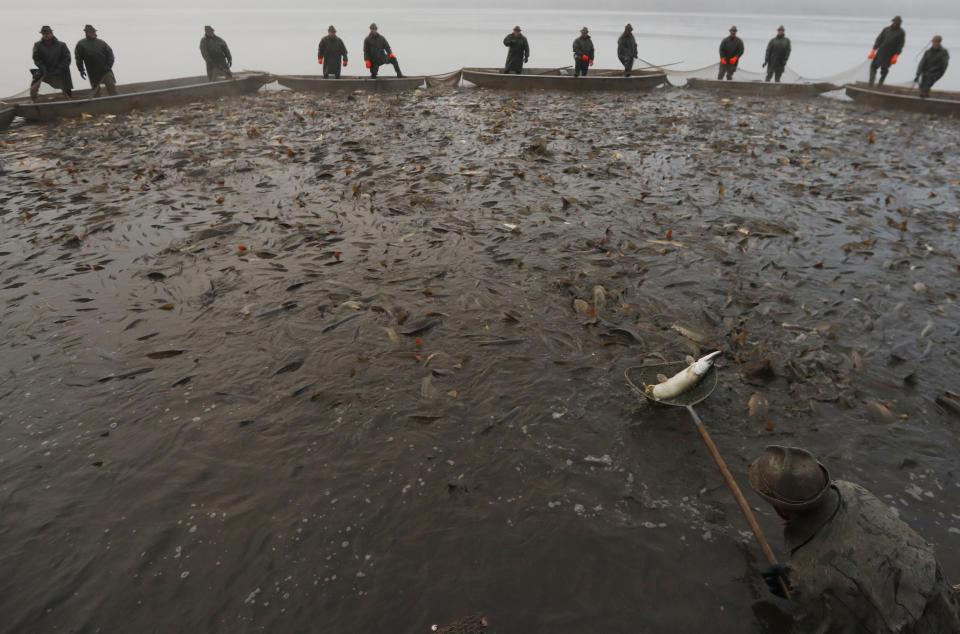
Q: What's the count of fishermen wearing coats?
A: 13